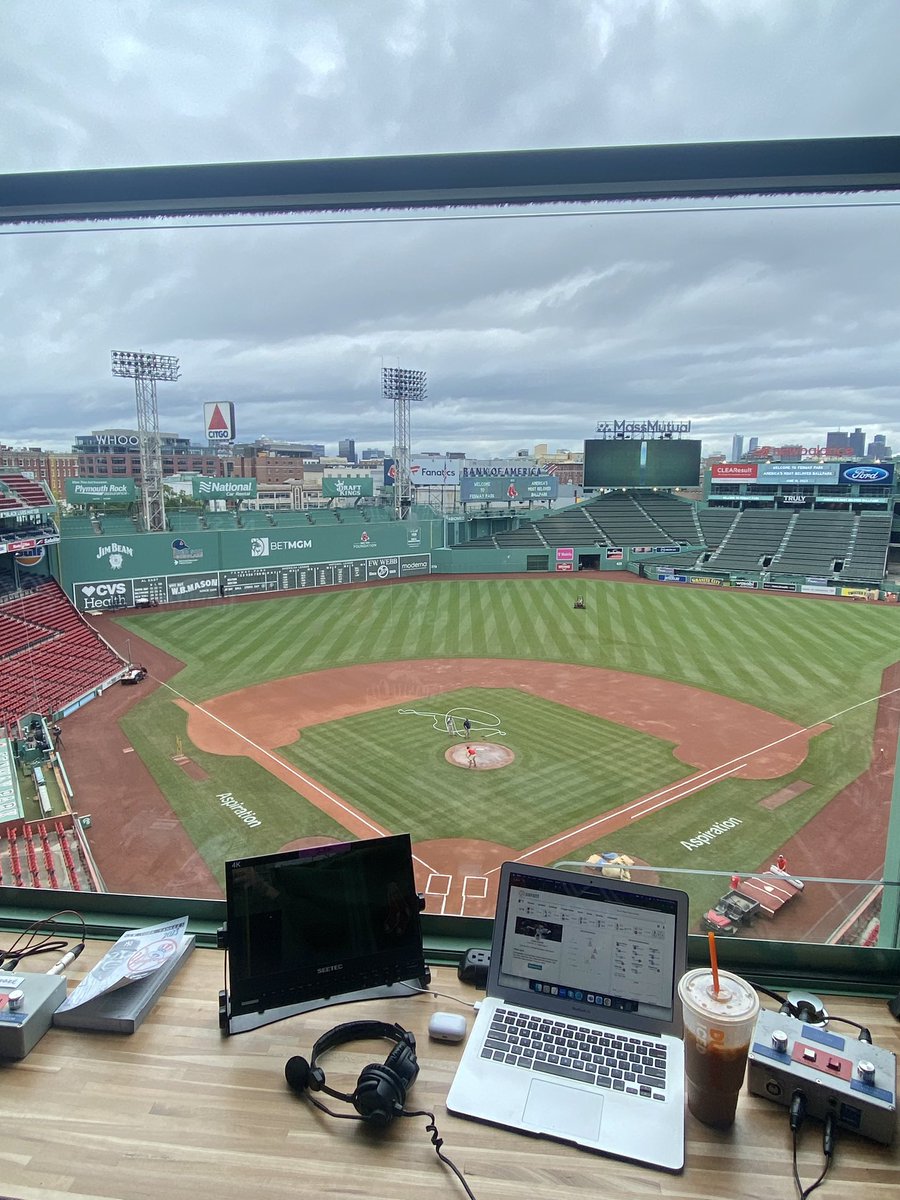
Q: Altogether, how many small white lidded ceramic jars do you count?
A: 0